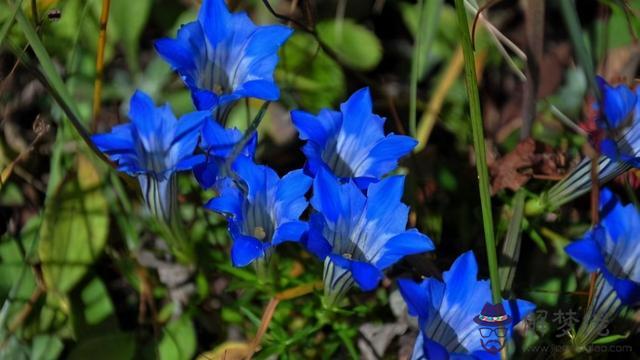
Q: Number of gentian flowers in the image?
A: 9